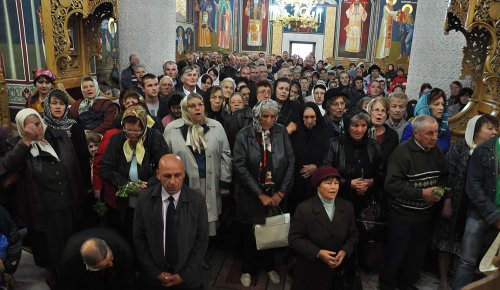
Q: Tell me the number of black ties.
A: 1